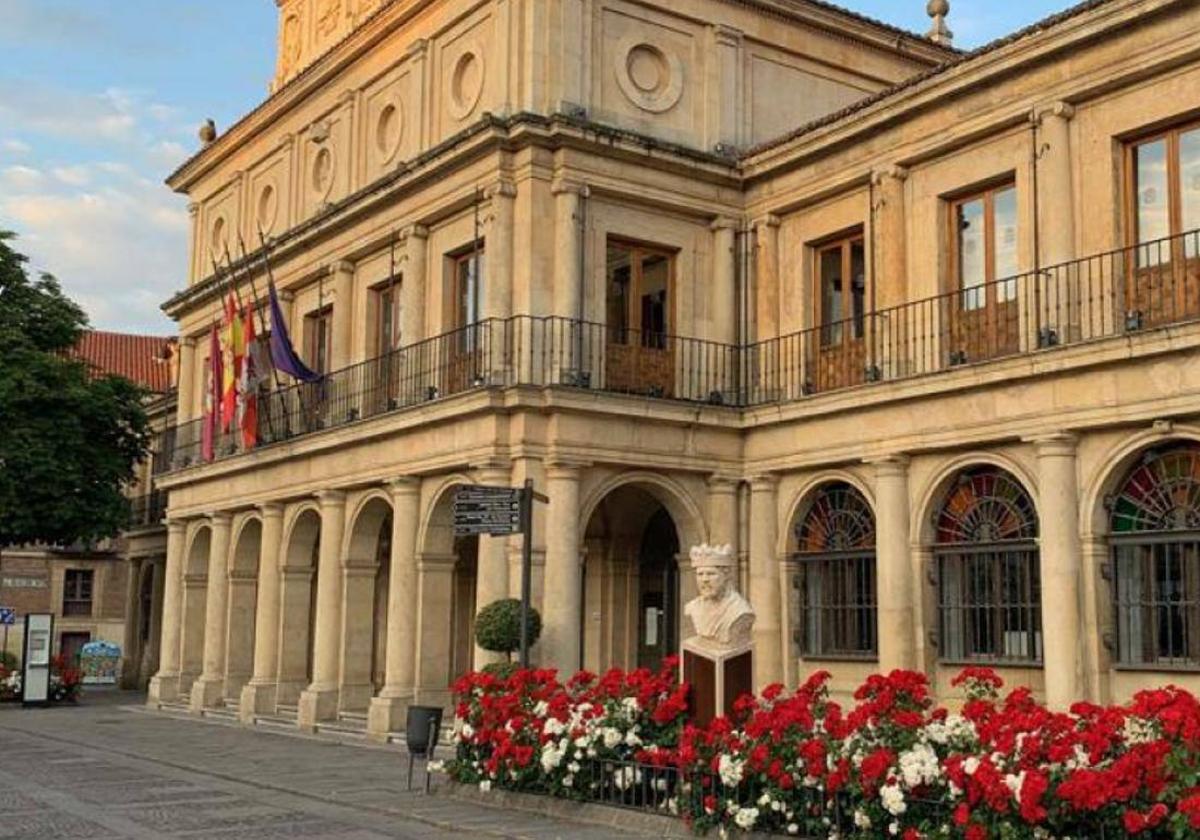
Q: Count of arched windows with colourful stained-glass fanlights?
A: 3